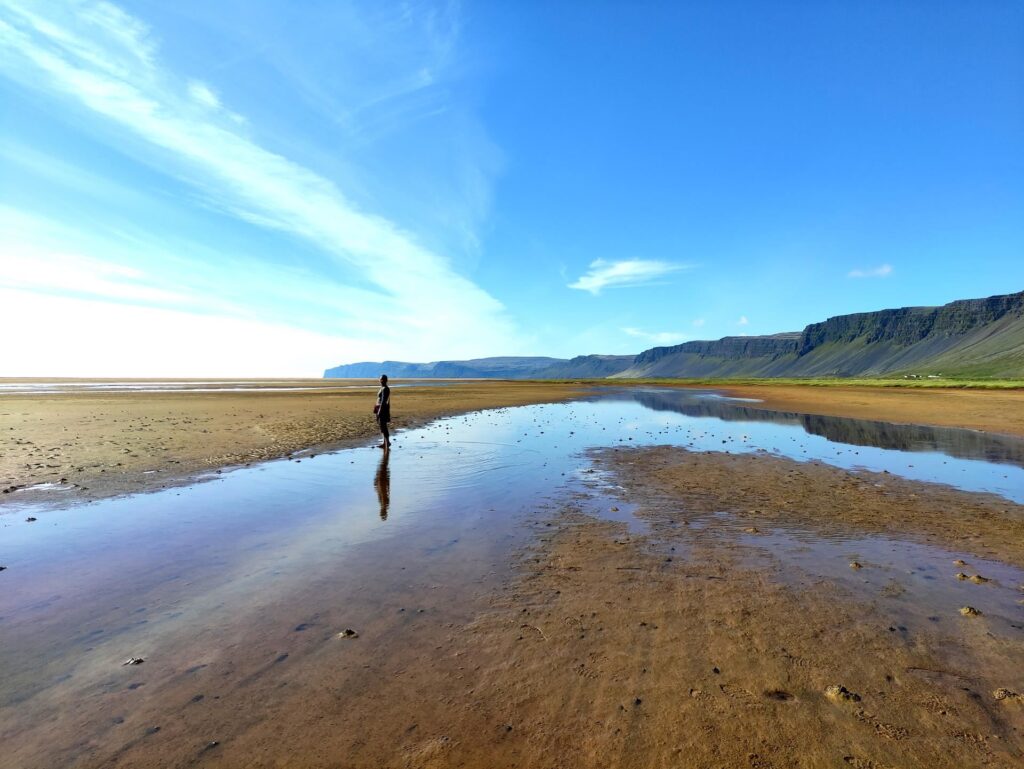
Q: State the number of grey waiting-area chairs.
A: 0